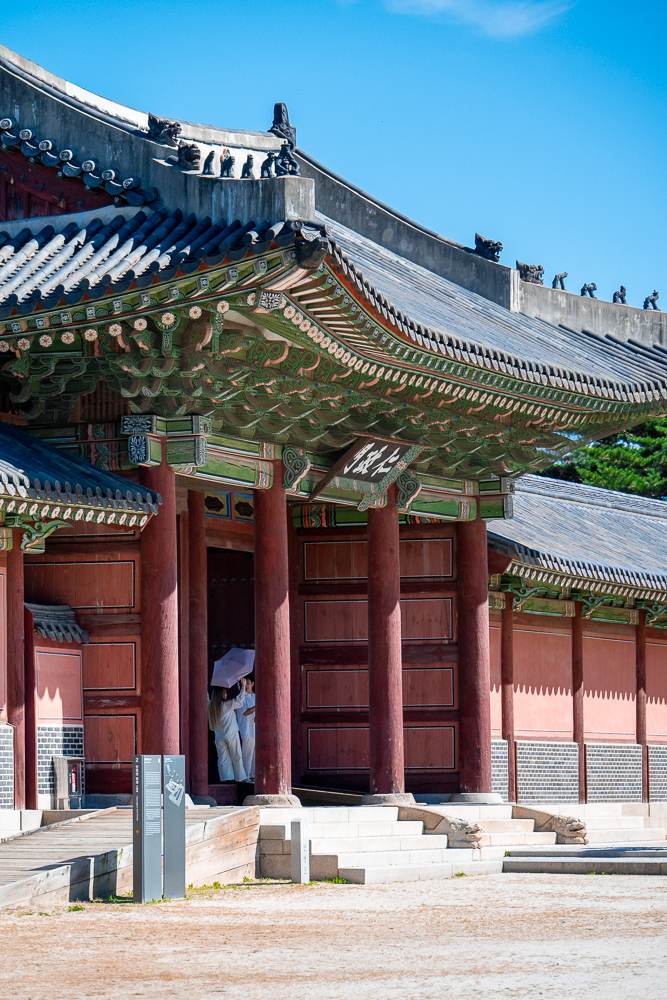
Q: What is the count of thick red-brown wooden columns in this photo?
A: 4